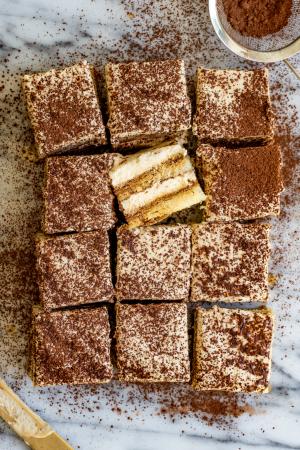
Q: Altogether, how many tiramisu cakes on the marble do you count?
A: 12